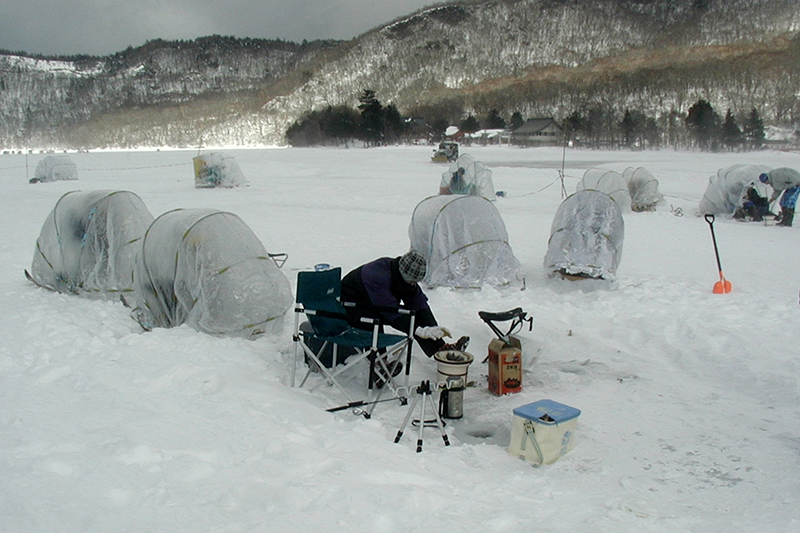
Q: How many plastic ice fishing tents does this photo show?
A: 10